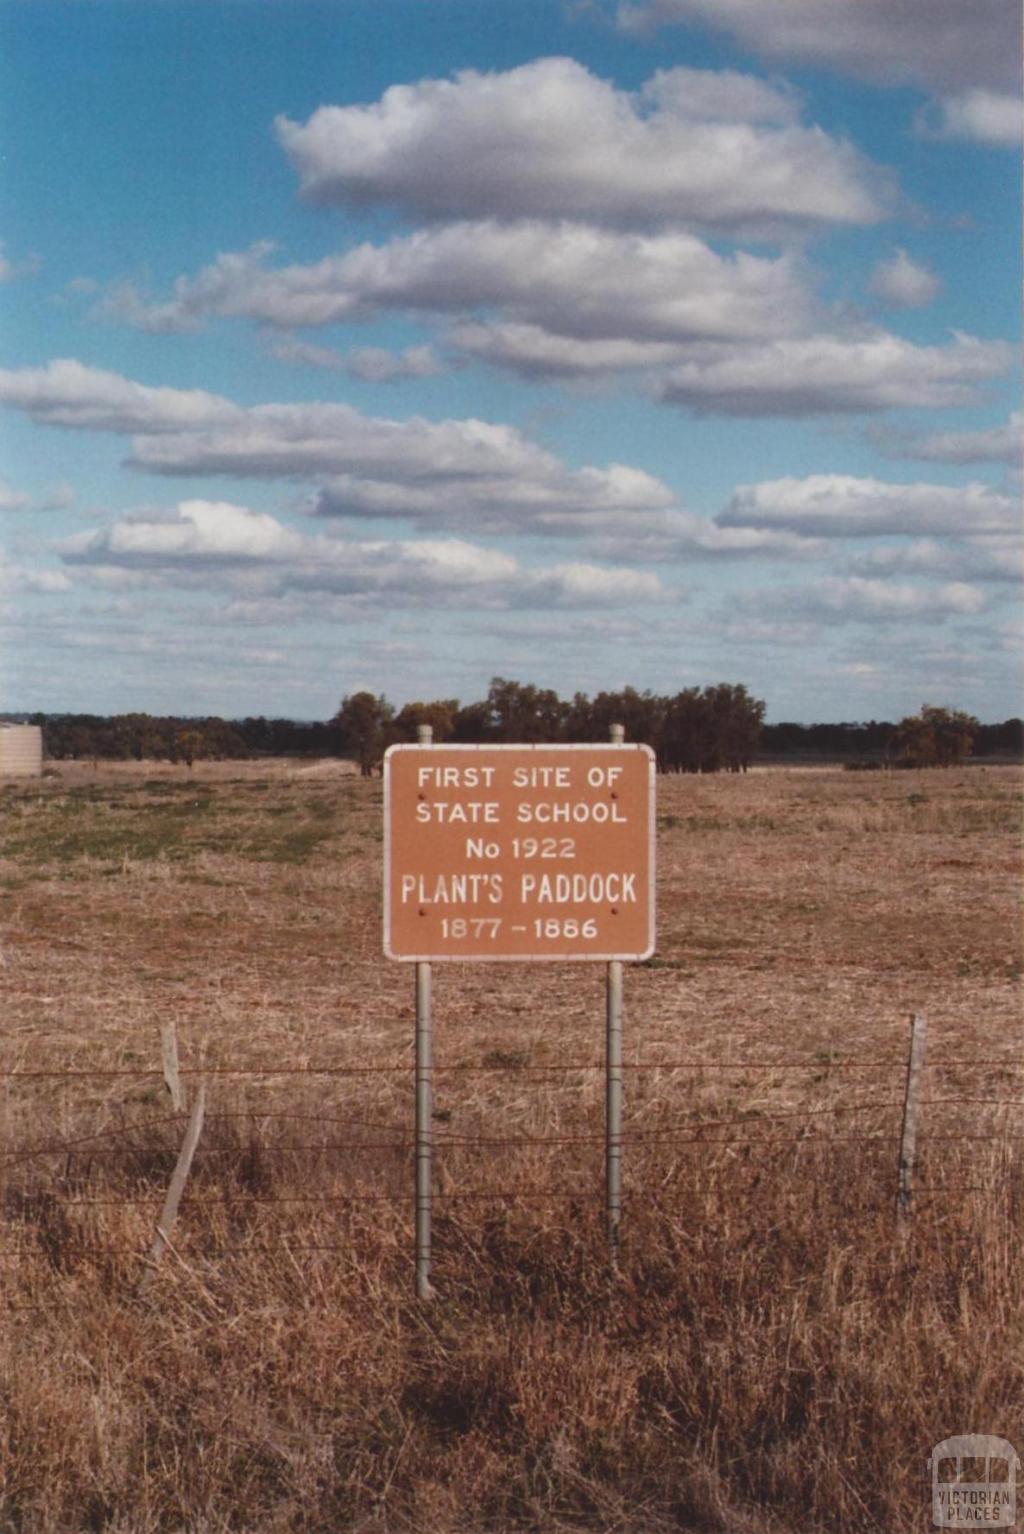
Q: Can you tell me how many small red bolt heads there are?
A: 4